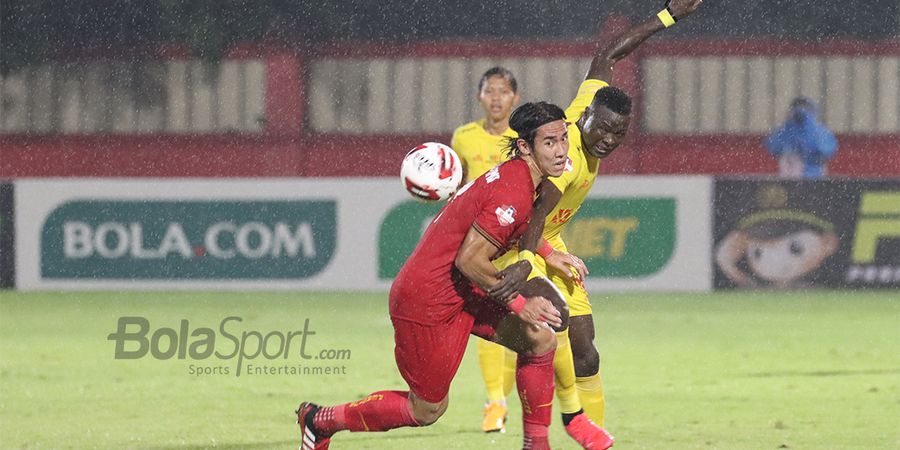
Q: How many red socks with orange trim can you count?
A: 2